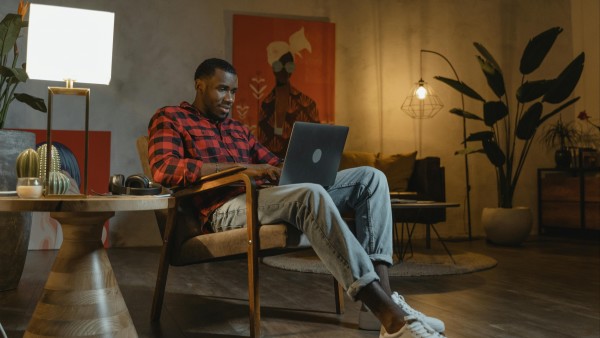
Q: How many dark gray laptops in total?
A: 1